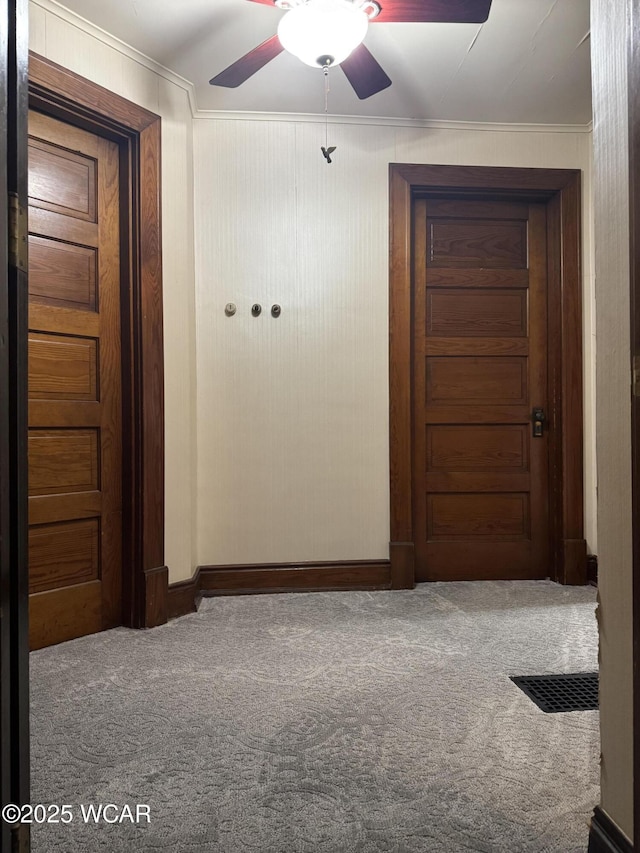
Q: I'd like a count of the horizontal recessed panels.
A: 10